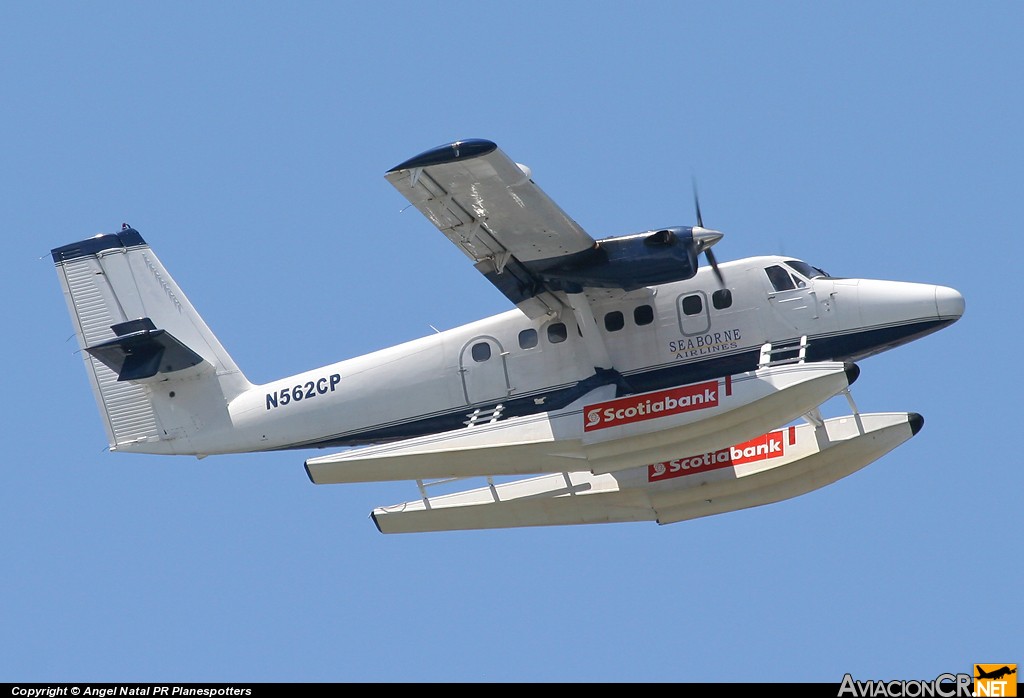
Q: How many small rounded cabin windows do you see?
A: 7